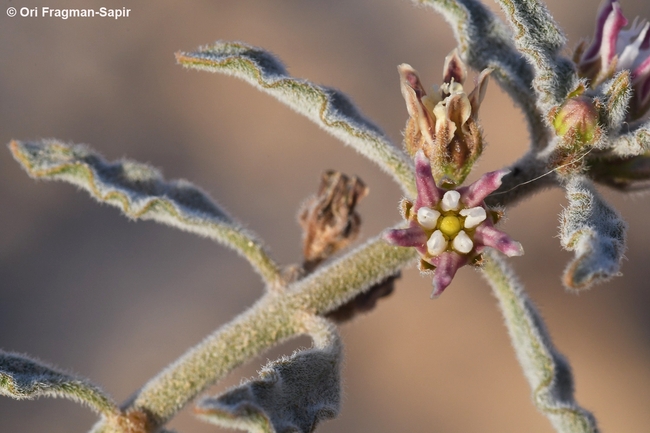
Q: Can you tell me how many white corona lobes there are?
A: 5